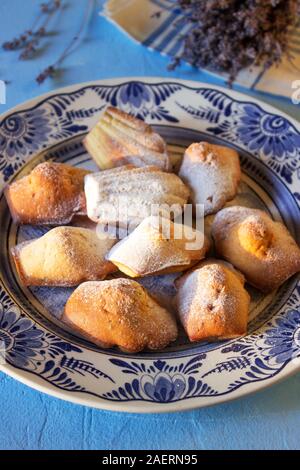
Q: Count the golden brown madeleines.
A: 9